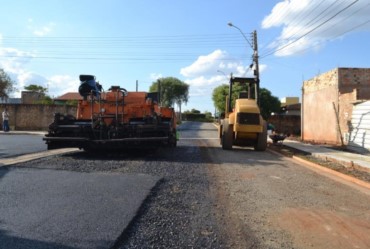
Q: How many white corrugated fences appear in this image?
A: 1